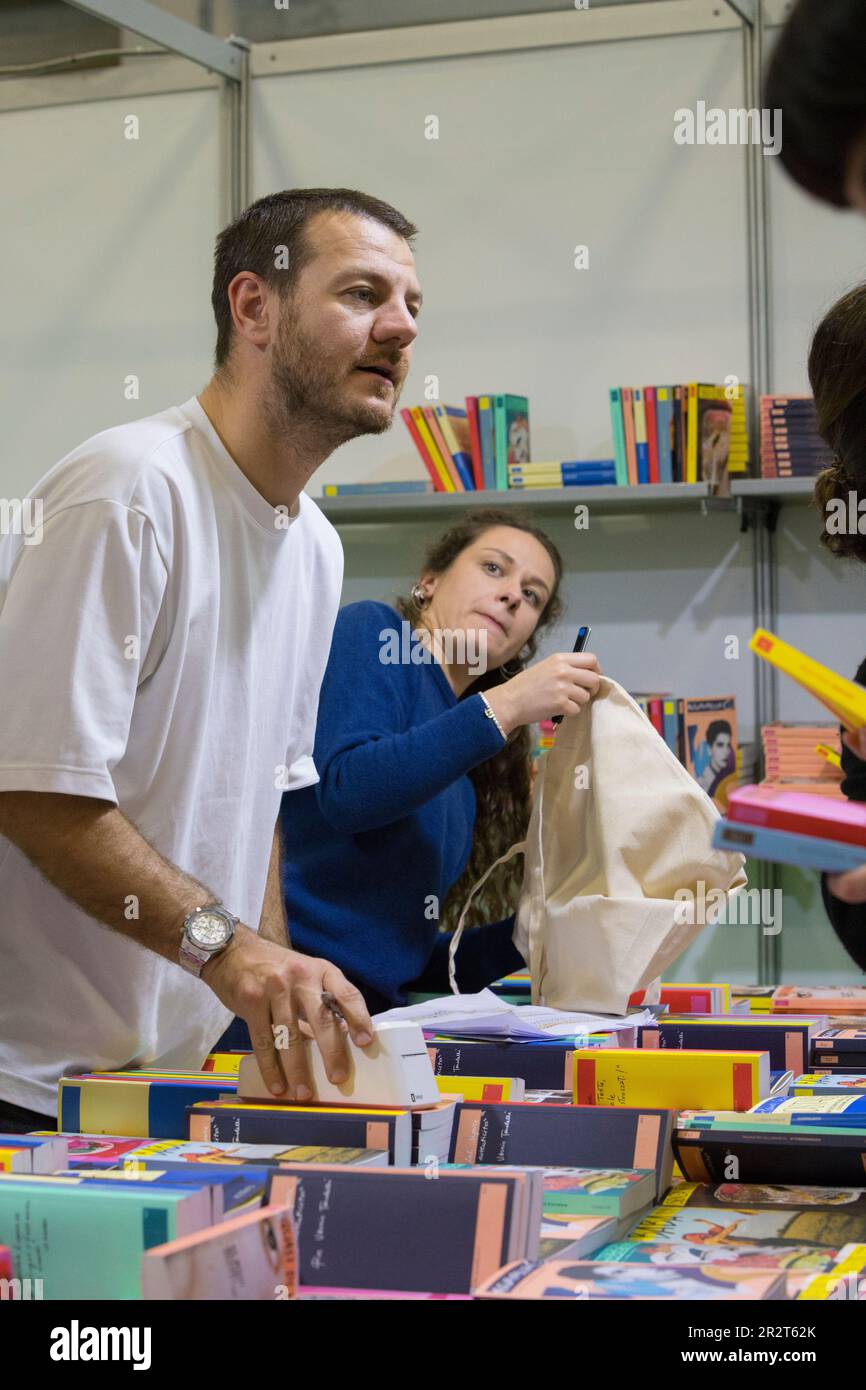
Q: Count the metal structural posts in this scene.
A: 2